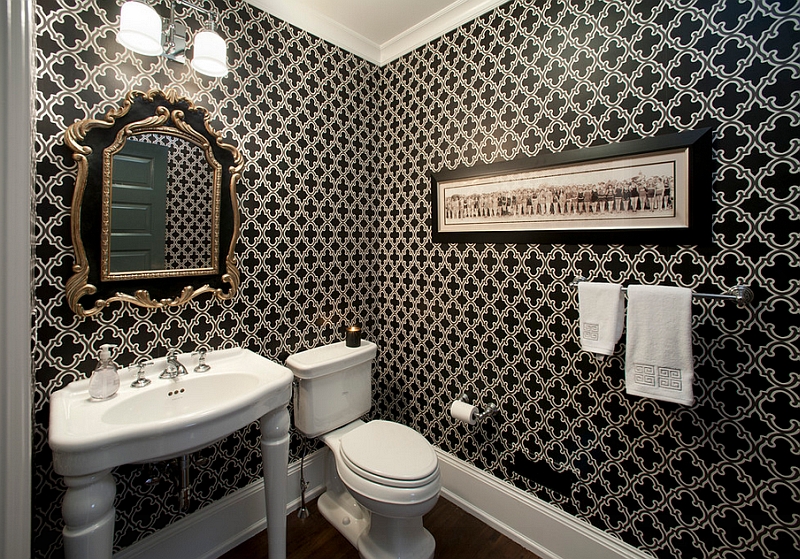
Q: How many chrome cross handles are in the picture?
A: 2